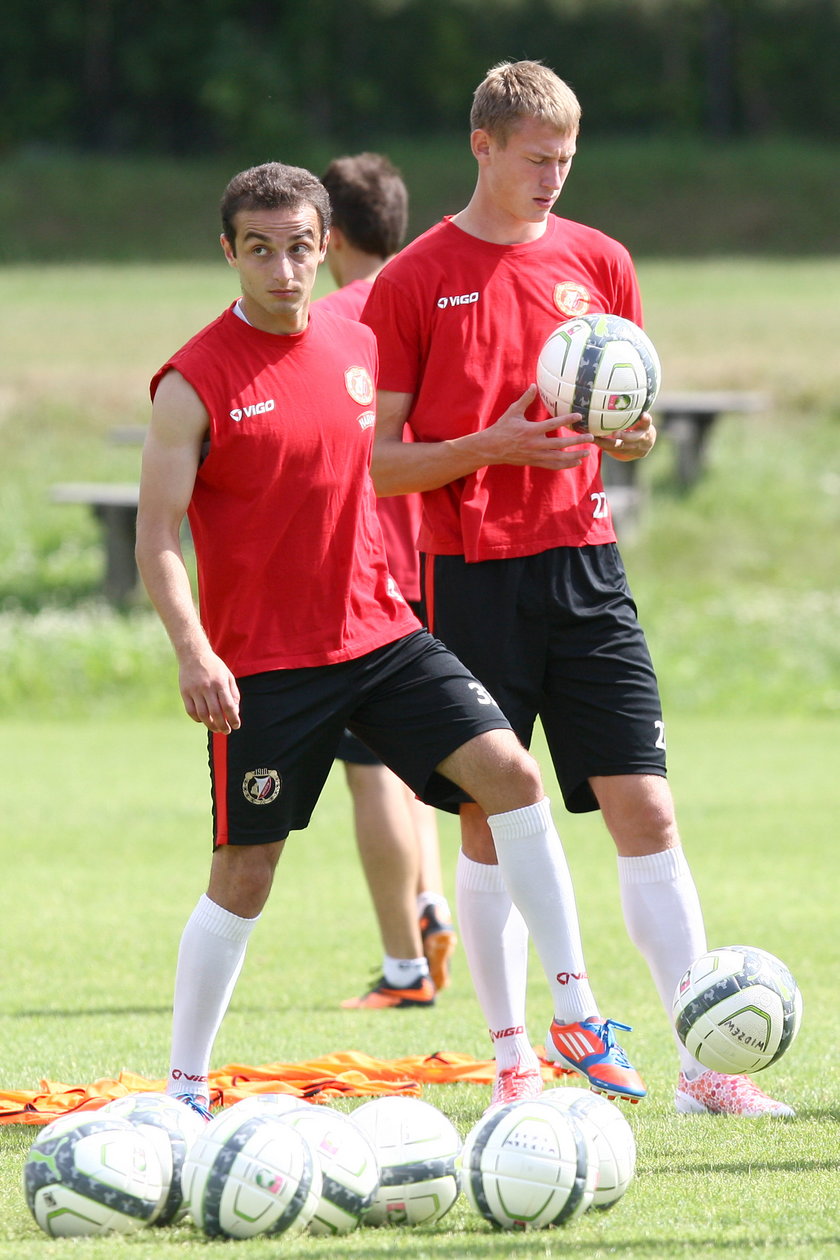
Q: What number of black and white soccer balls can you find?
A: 10